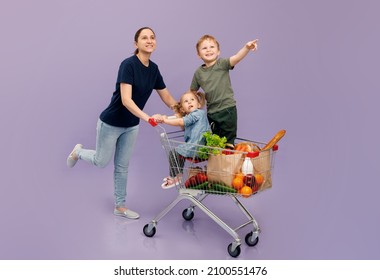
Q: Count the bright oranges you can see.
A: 4